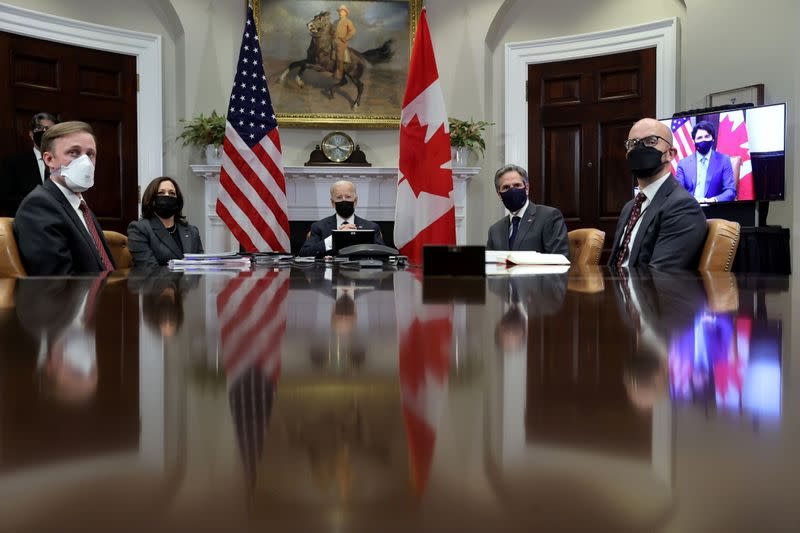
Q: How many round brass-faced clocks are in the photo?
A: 1